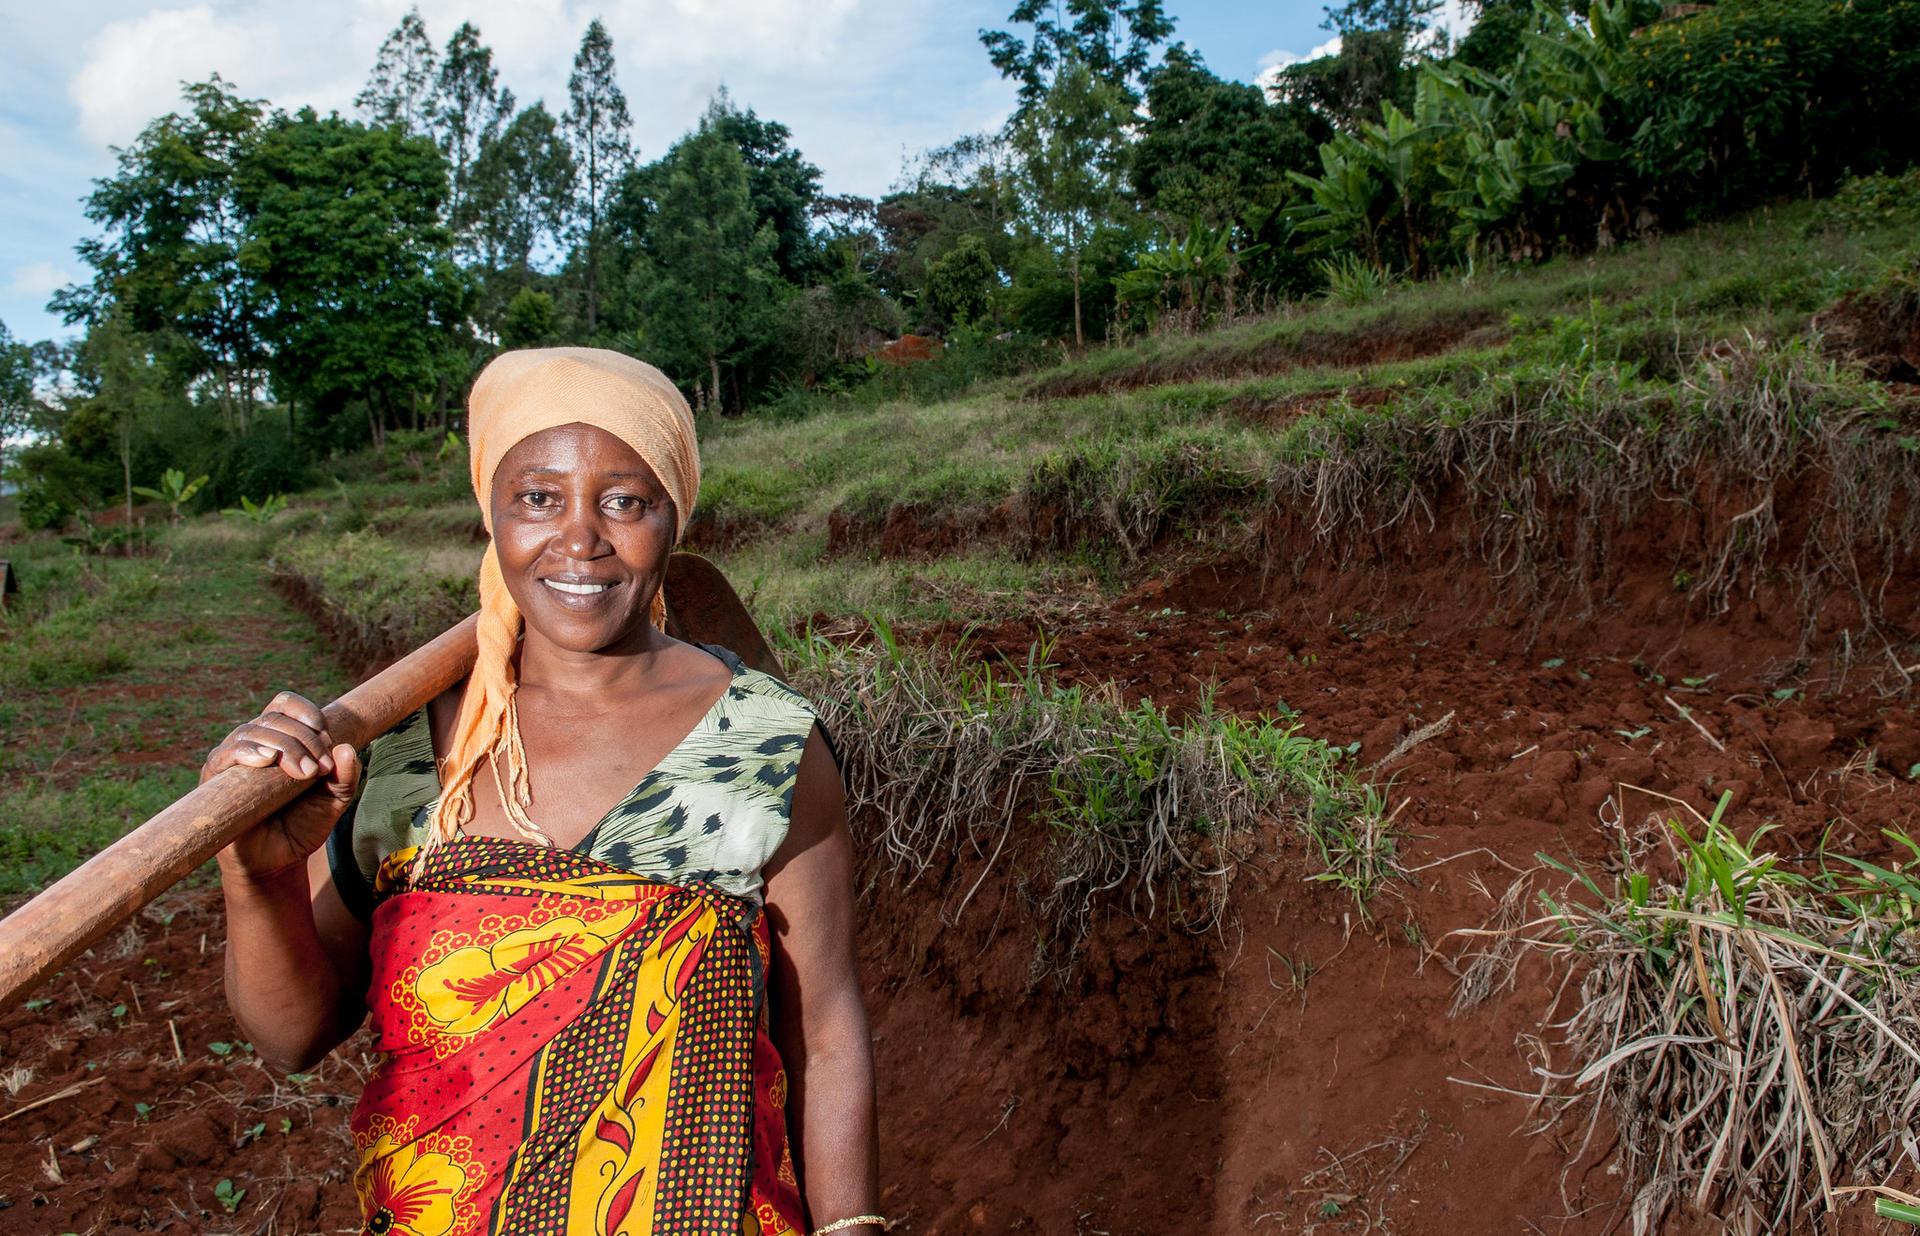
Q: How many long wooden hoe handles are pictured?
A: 1